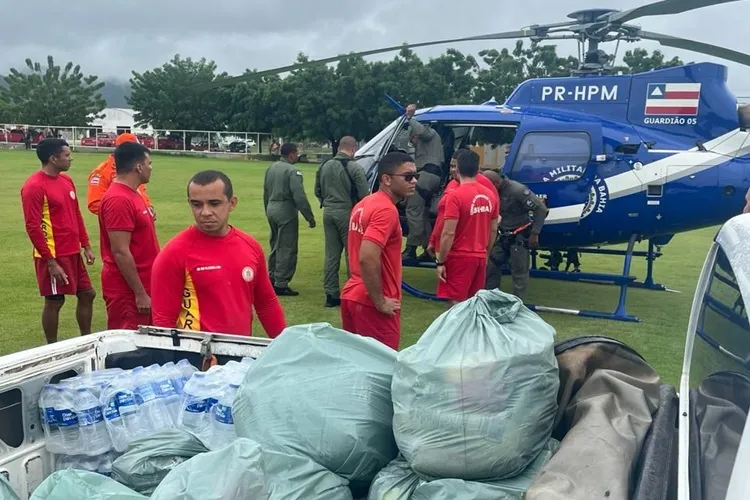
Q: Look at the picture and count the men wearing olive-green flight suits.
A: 4